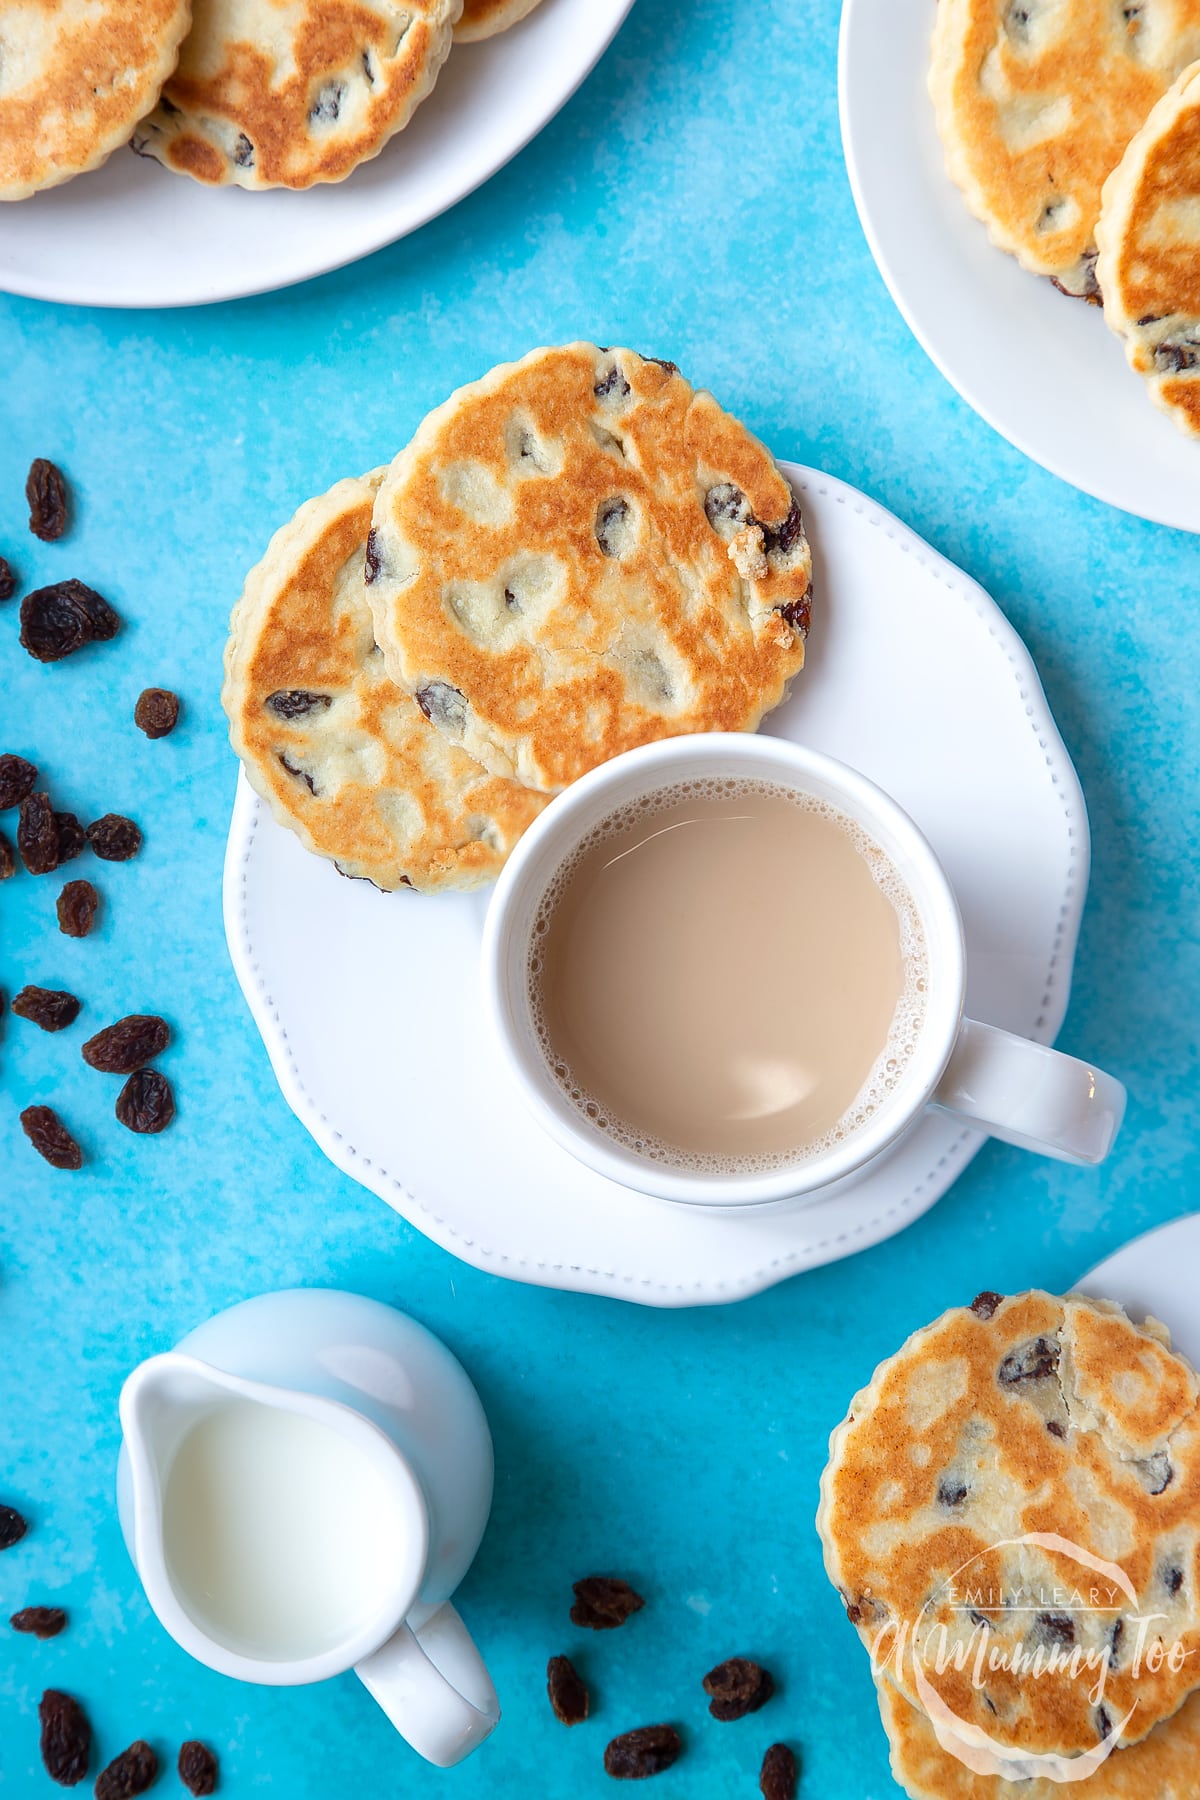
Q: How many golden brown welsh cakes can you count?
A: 9